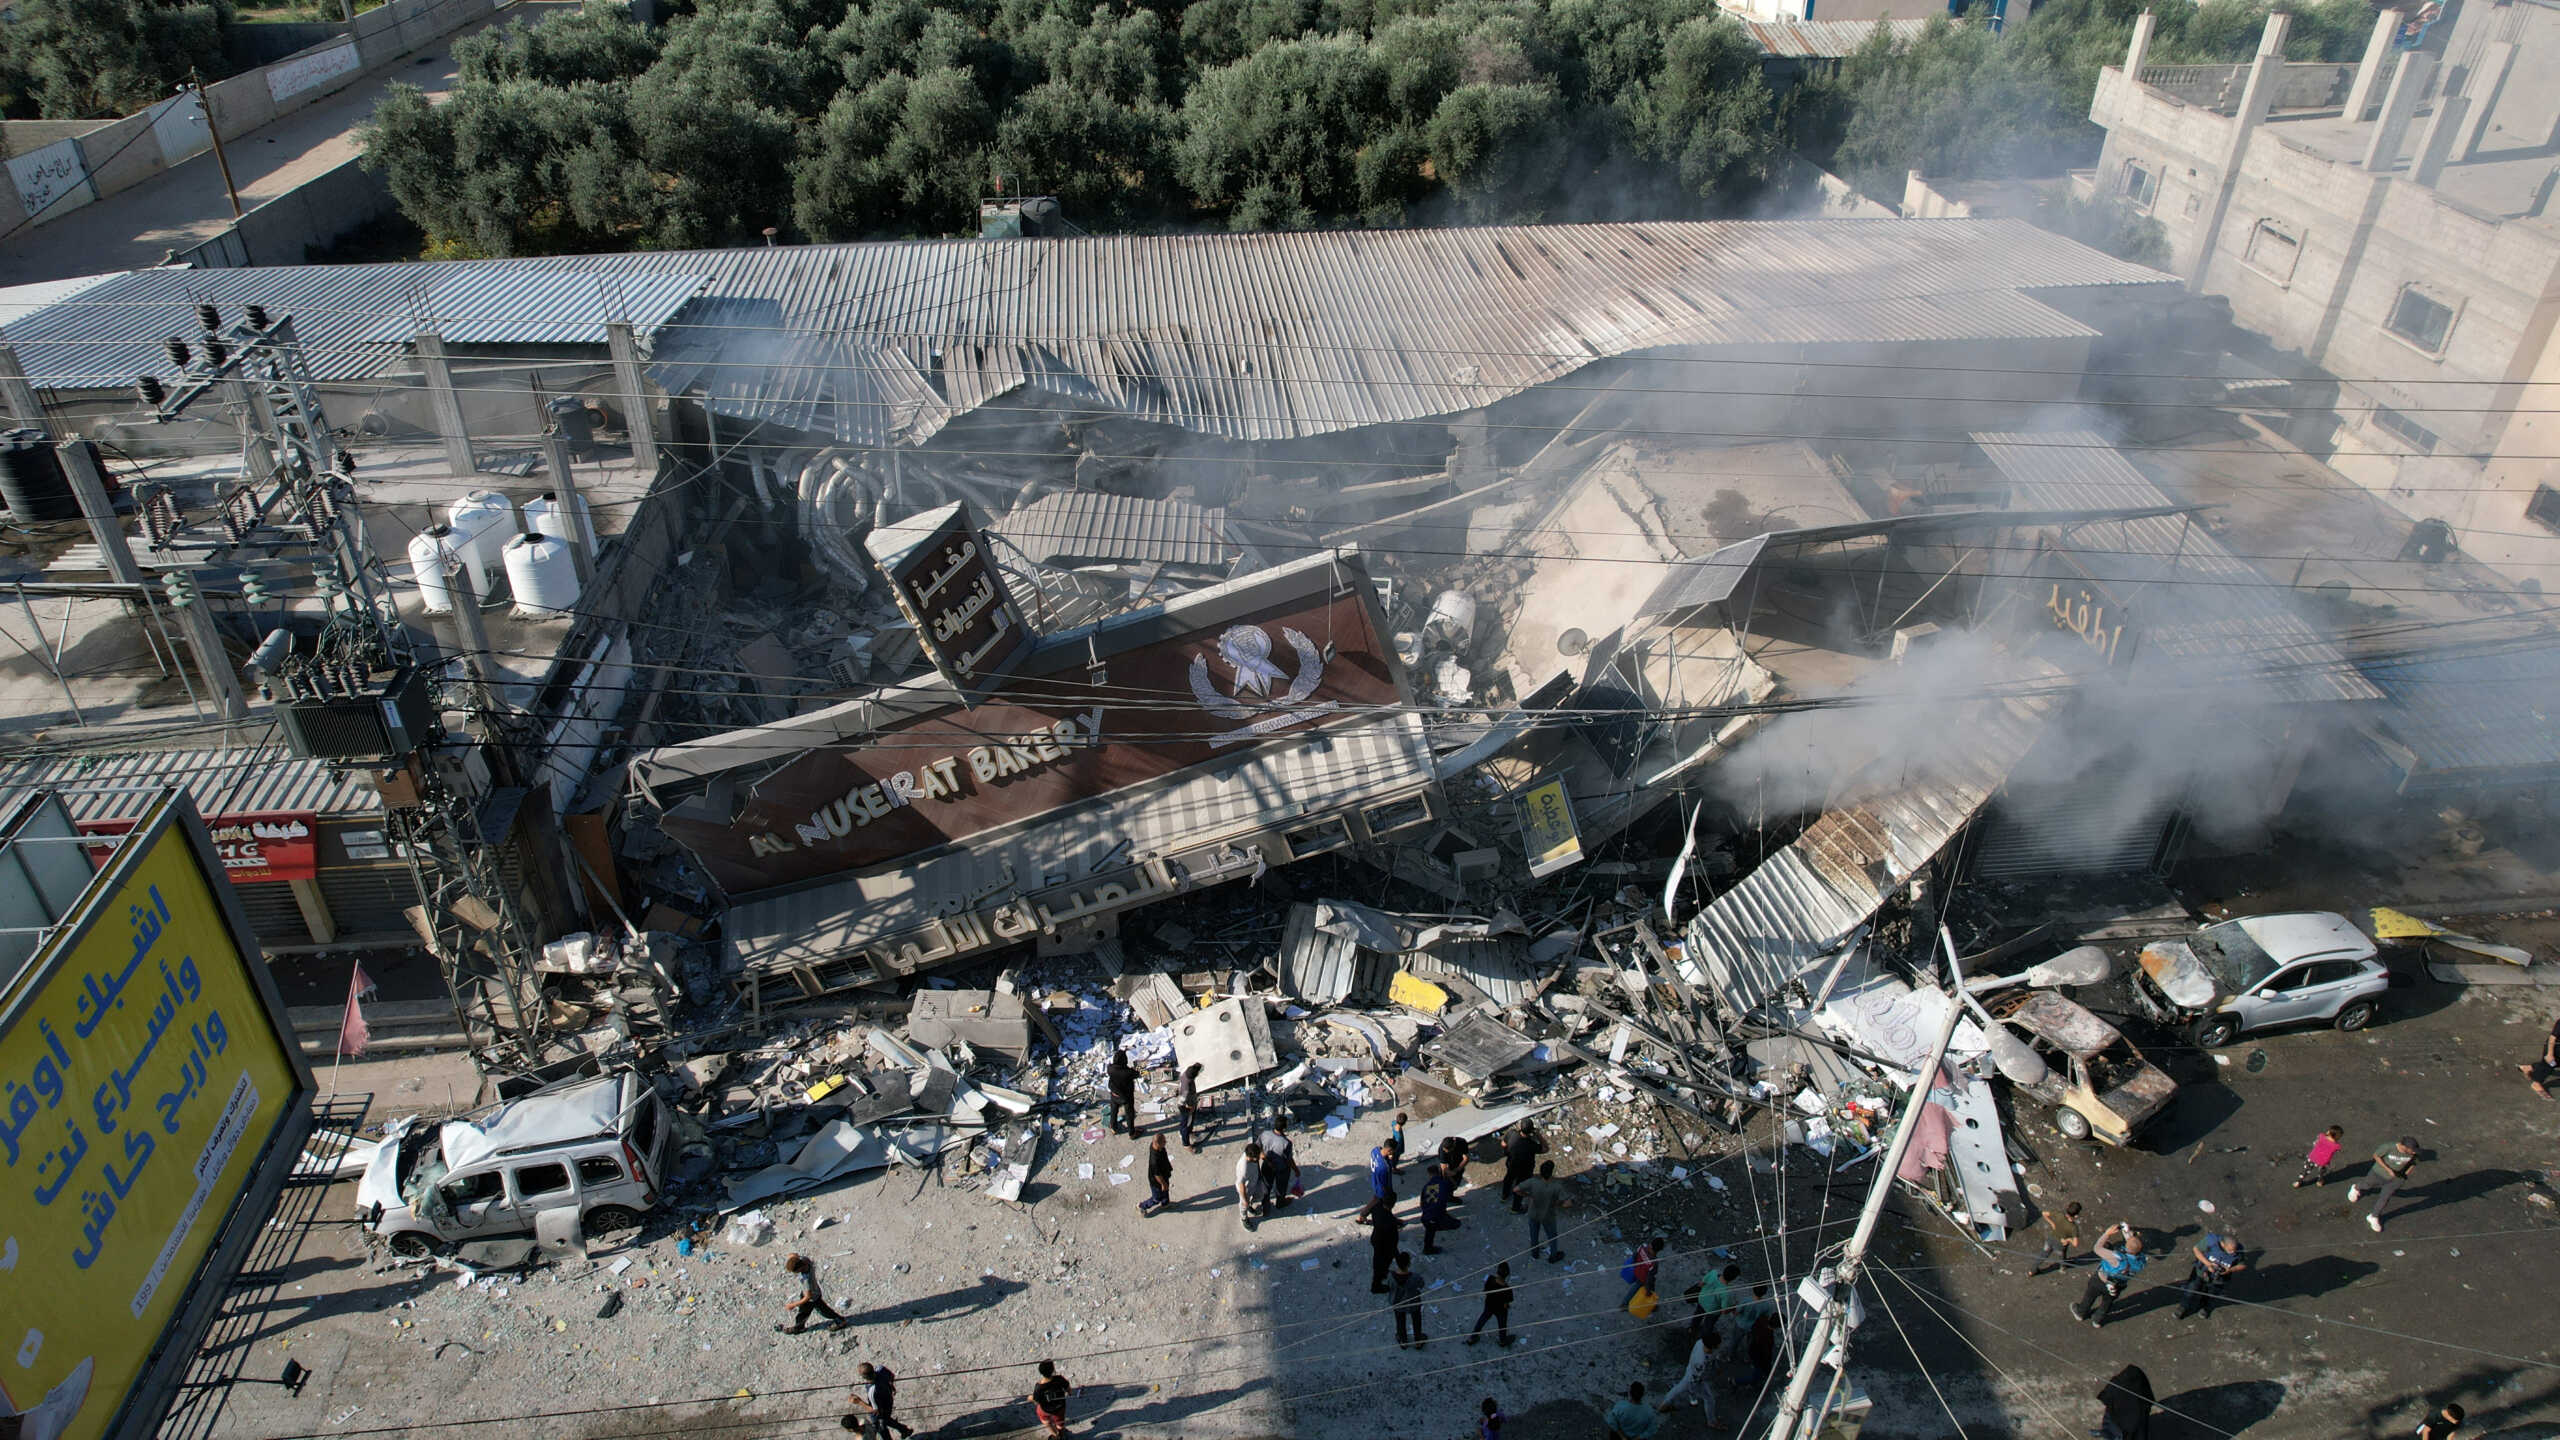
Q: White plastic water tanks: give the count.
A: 4